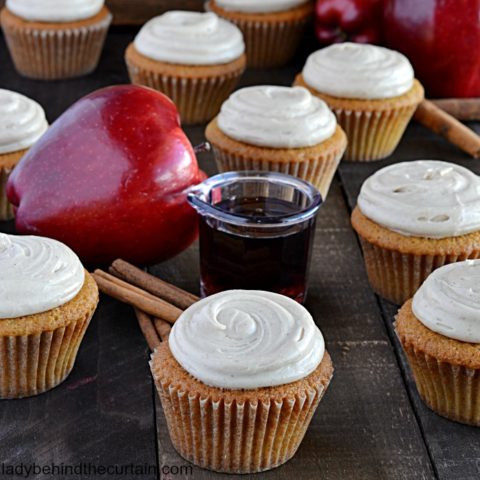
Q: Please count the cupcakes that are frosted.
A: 10